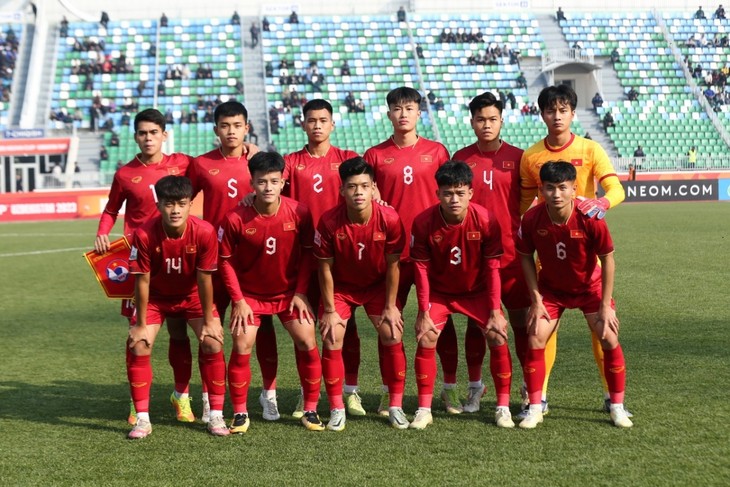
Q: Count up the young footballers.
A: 11